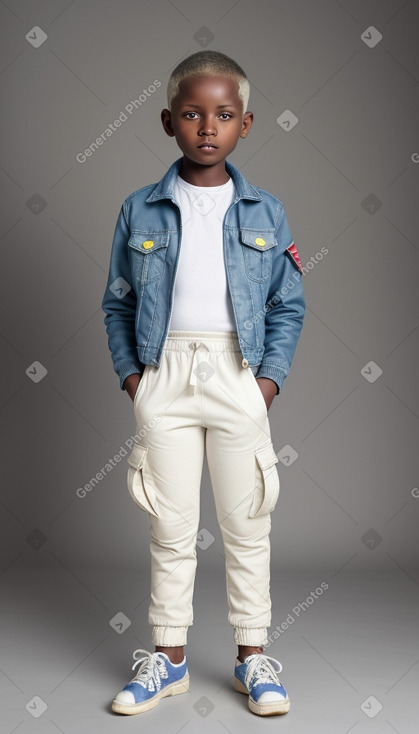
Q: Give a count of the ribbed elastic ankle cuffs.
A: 2